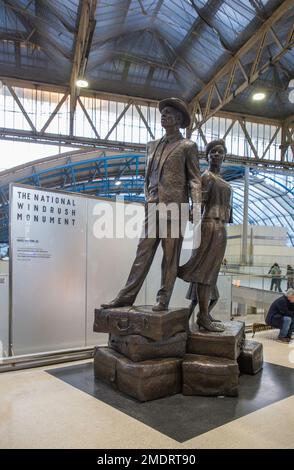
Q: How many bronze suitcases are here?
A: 6